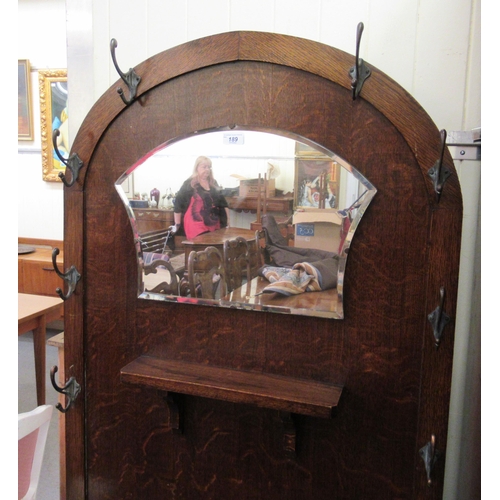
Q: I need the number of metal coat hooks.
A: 8